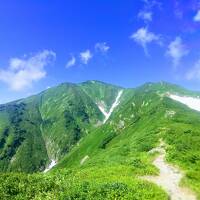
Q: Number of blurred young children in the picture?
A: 0